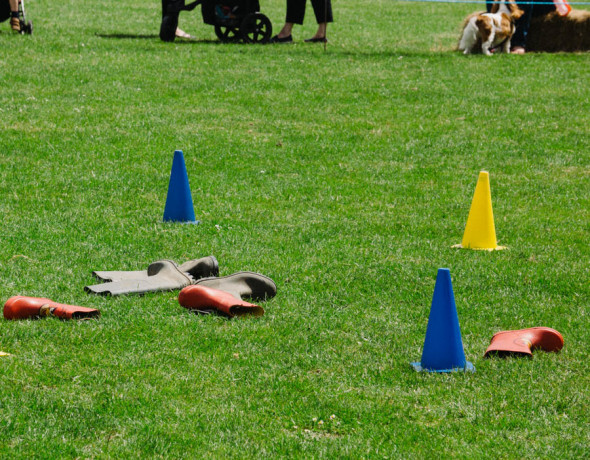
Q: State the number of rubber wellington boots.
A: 6